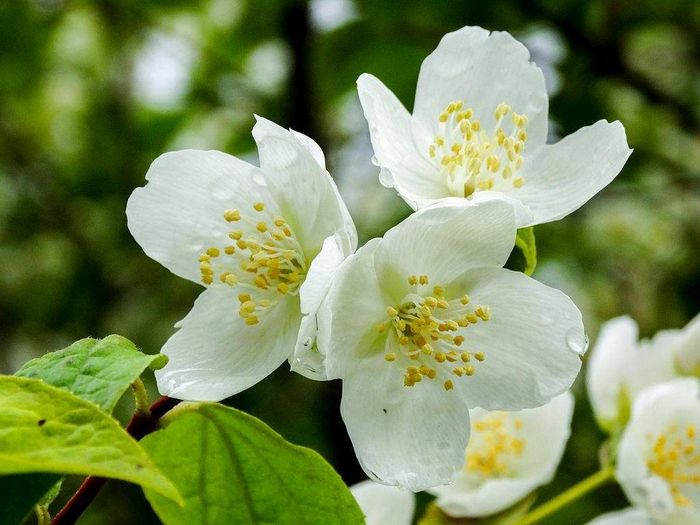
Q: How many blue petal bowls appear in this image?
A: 0